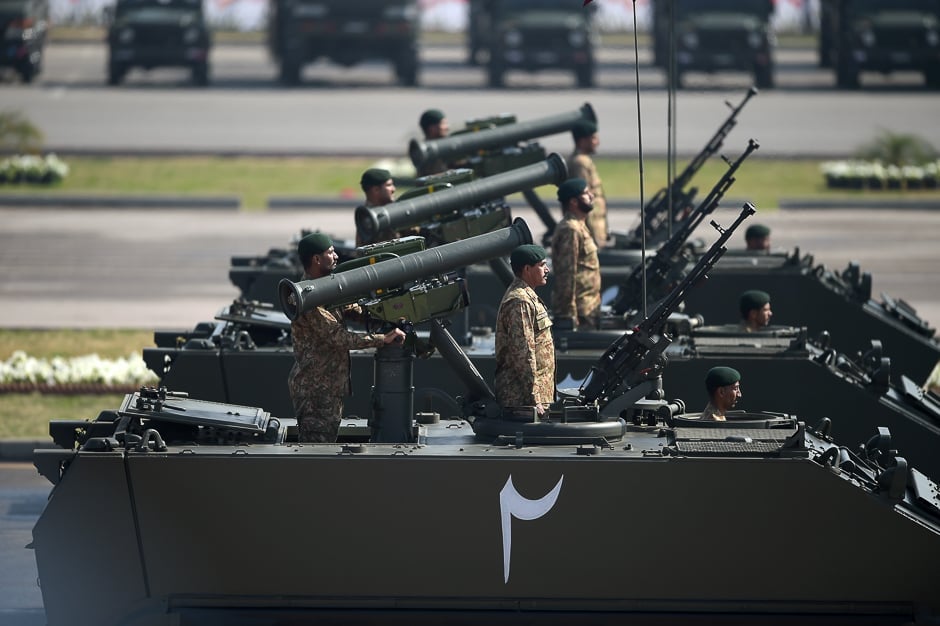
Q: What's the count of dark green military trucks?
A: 6